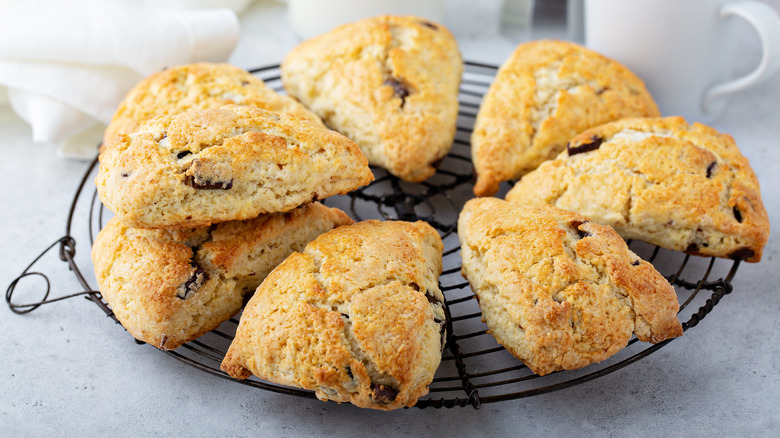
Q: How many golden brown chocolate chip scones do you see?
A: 8